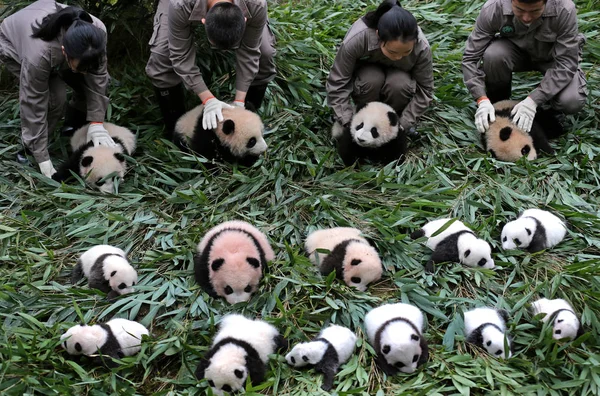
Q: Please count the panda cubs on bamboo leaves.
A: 15